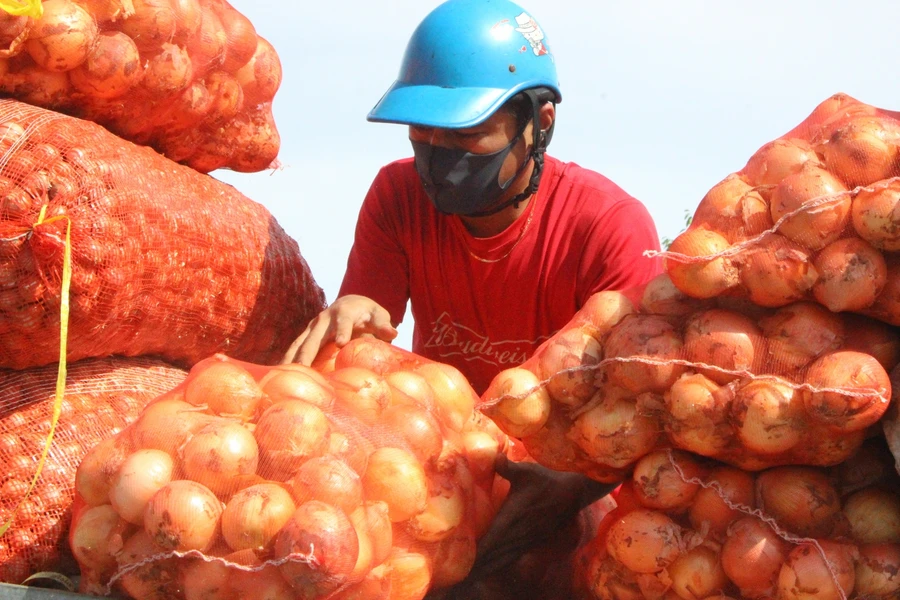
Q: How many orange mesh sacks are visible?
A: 7